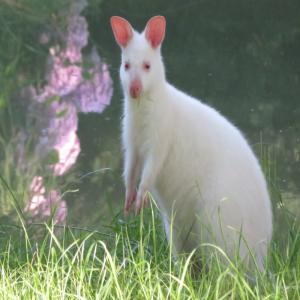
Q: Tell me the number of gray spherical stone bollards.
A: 0